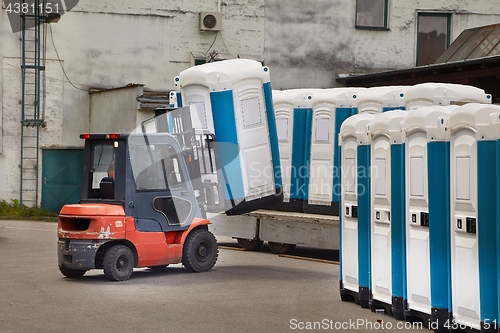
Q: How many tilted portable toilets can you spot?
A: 1